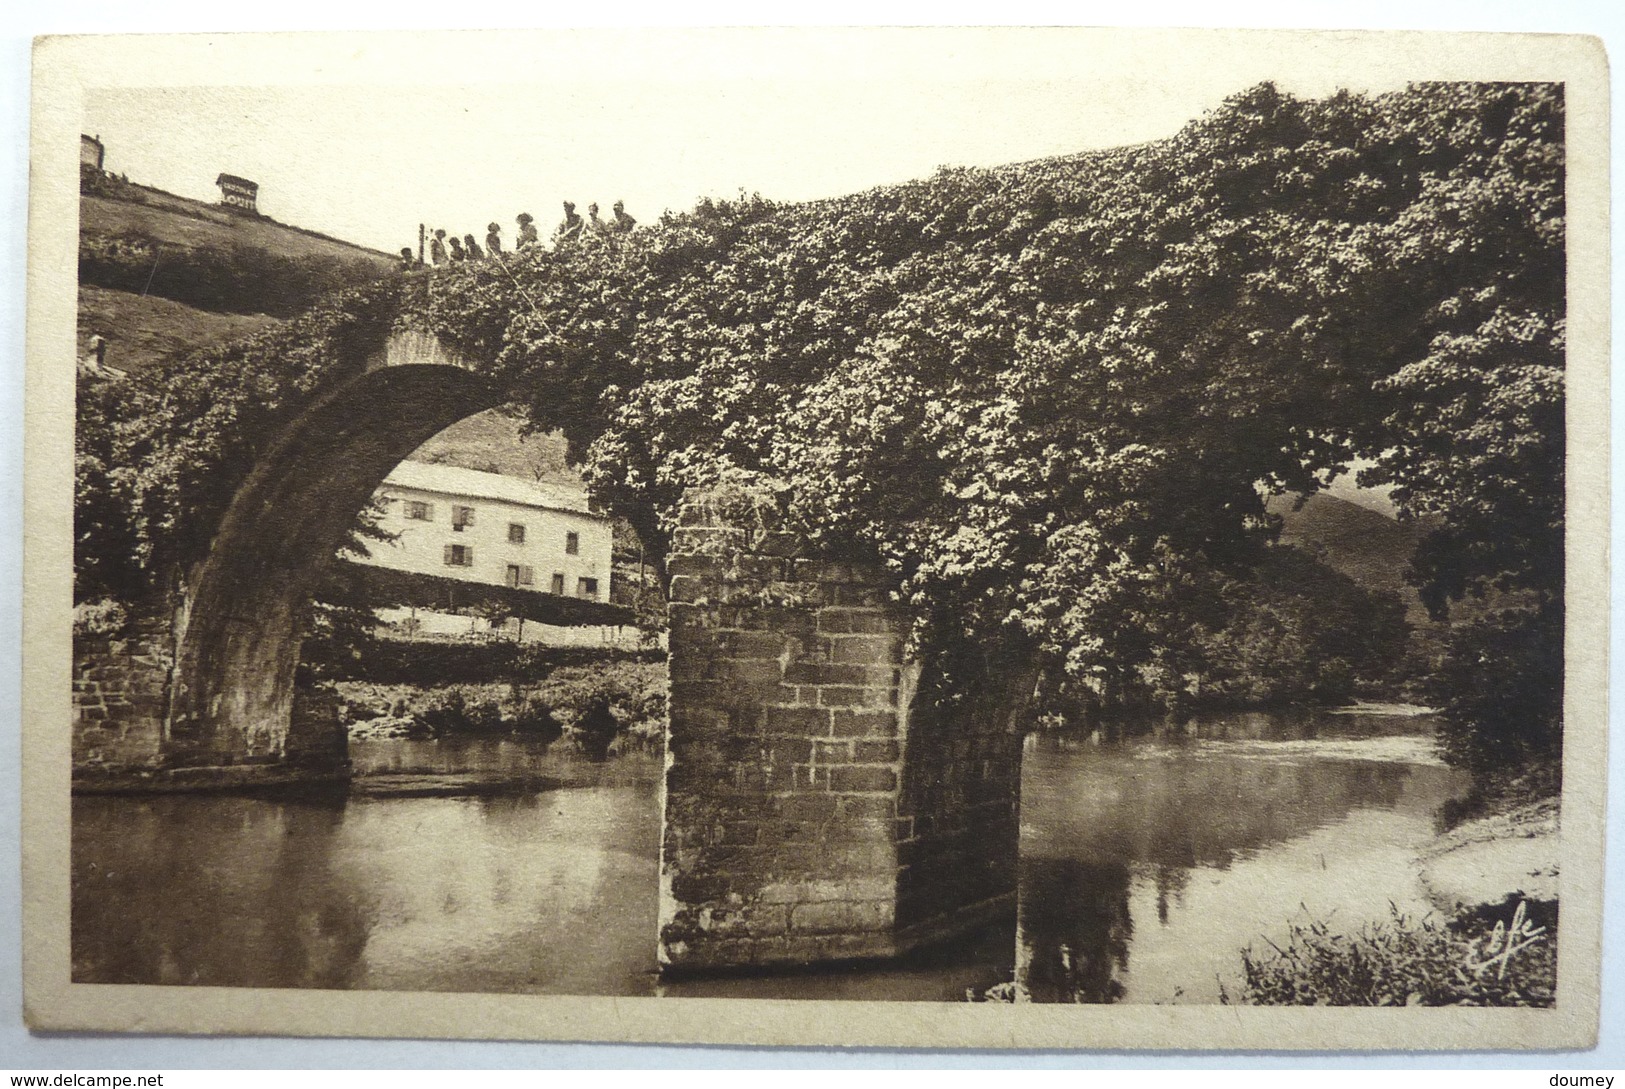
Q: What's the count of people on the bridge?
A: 9